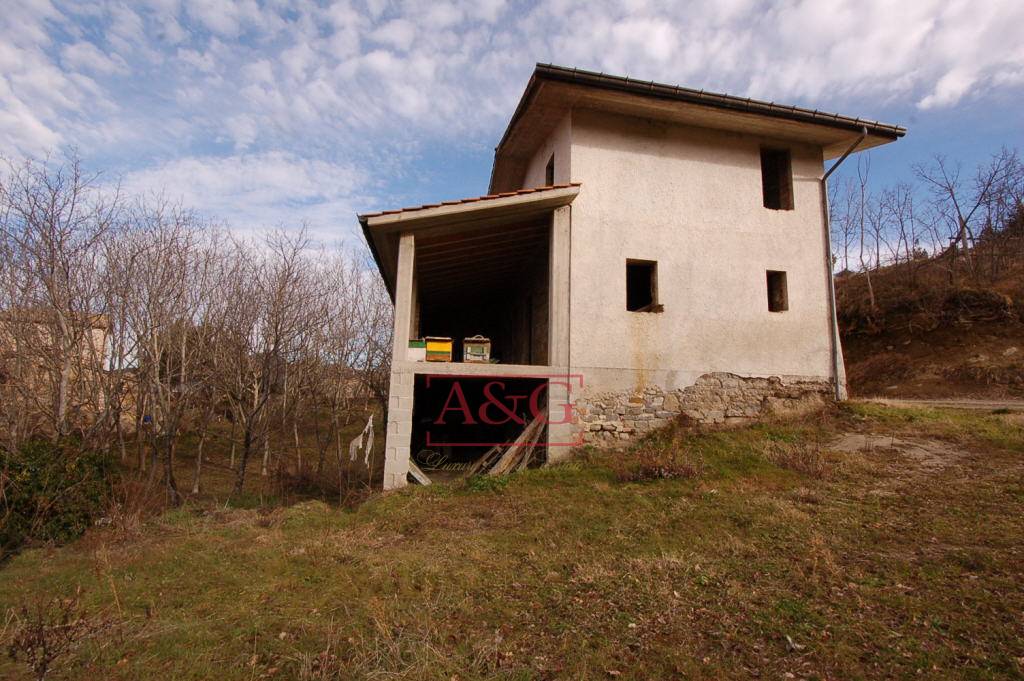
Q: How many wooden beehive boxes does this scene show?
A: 3